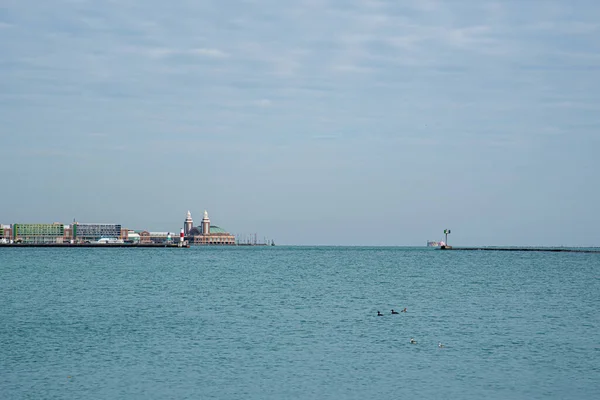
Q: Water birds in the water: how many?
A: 5